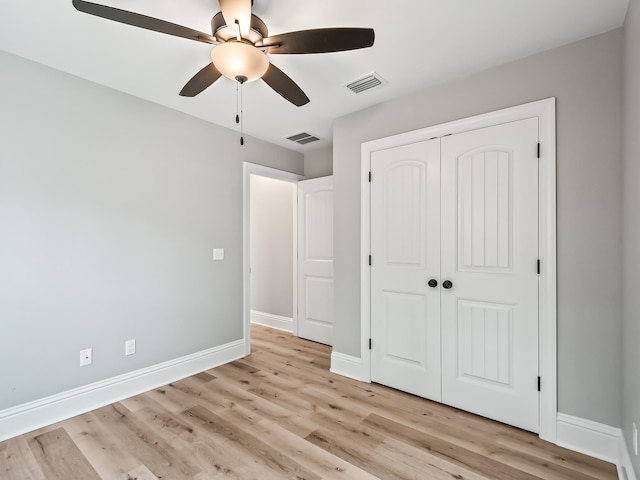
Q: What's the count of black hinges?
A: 6